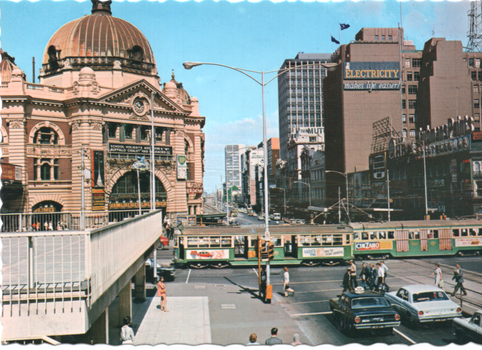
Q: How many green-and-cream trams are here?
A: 2